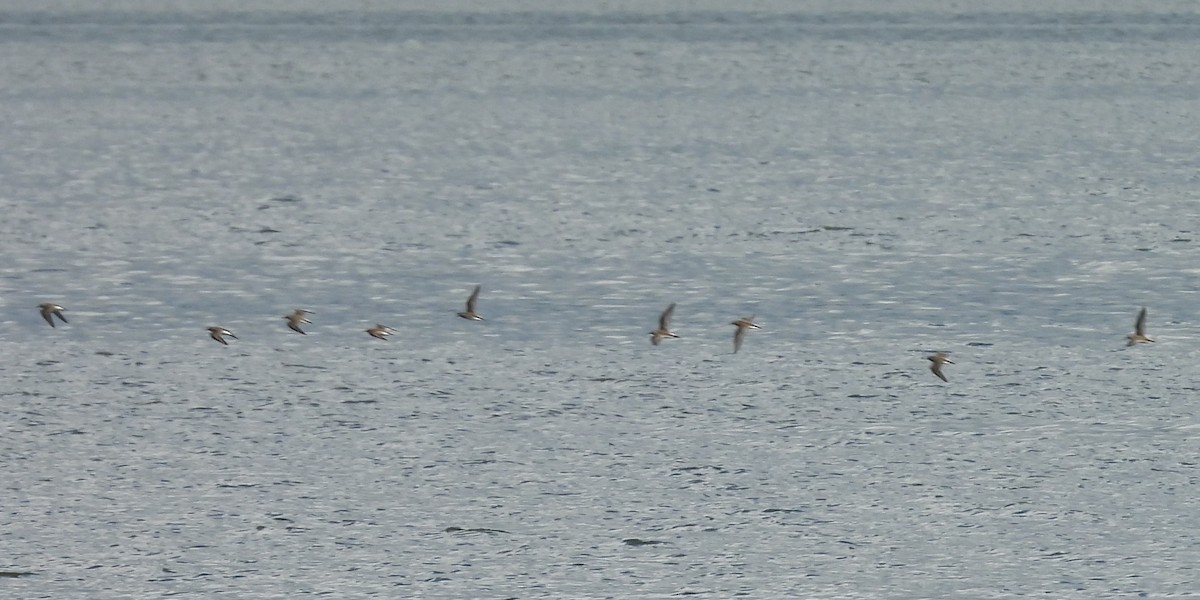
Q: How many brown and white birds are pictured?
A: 9